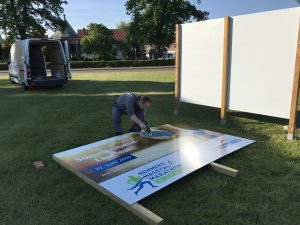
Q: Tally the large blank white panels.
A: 2